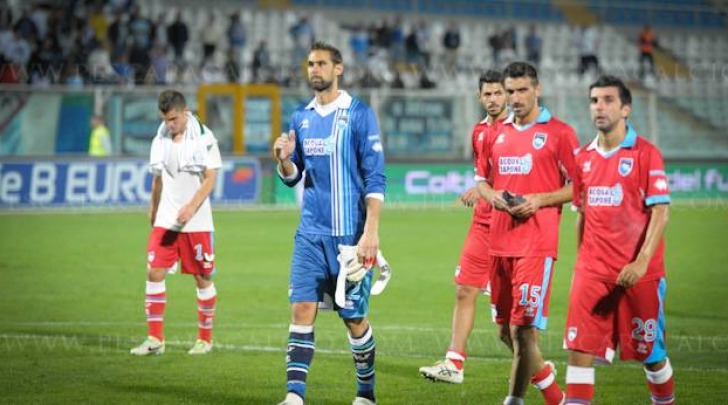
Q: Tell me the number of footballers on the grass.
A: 5